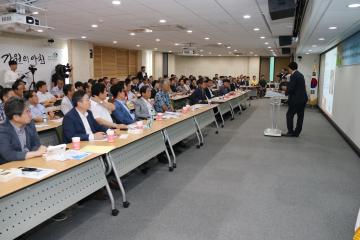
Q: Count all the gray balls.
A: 0